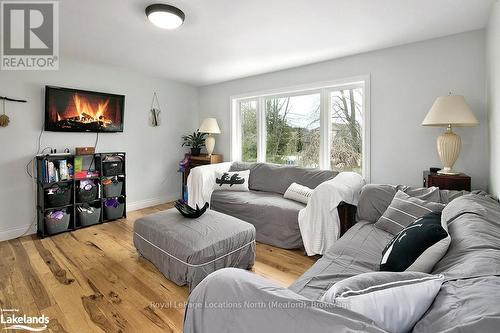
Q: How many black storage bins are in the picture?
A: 3